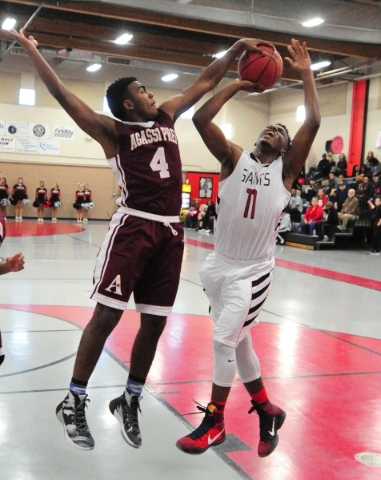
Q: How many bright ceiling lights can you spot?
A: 7